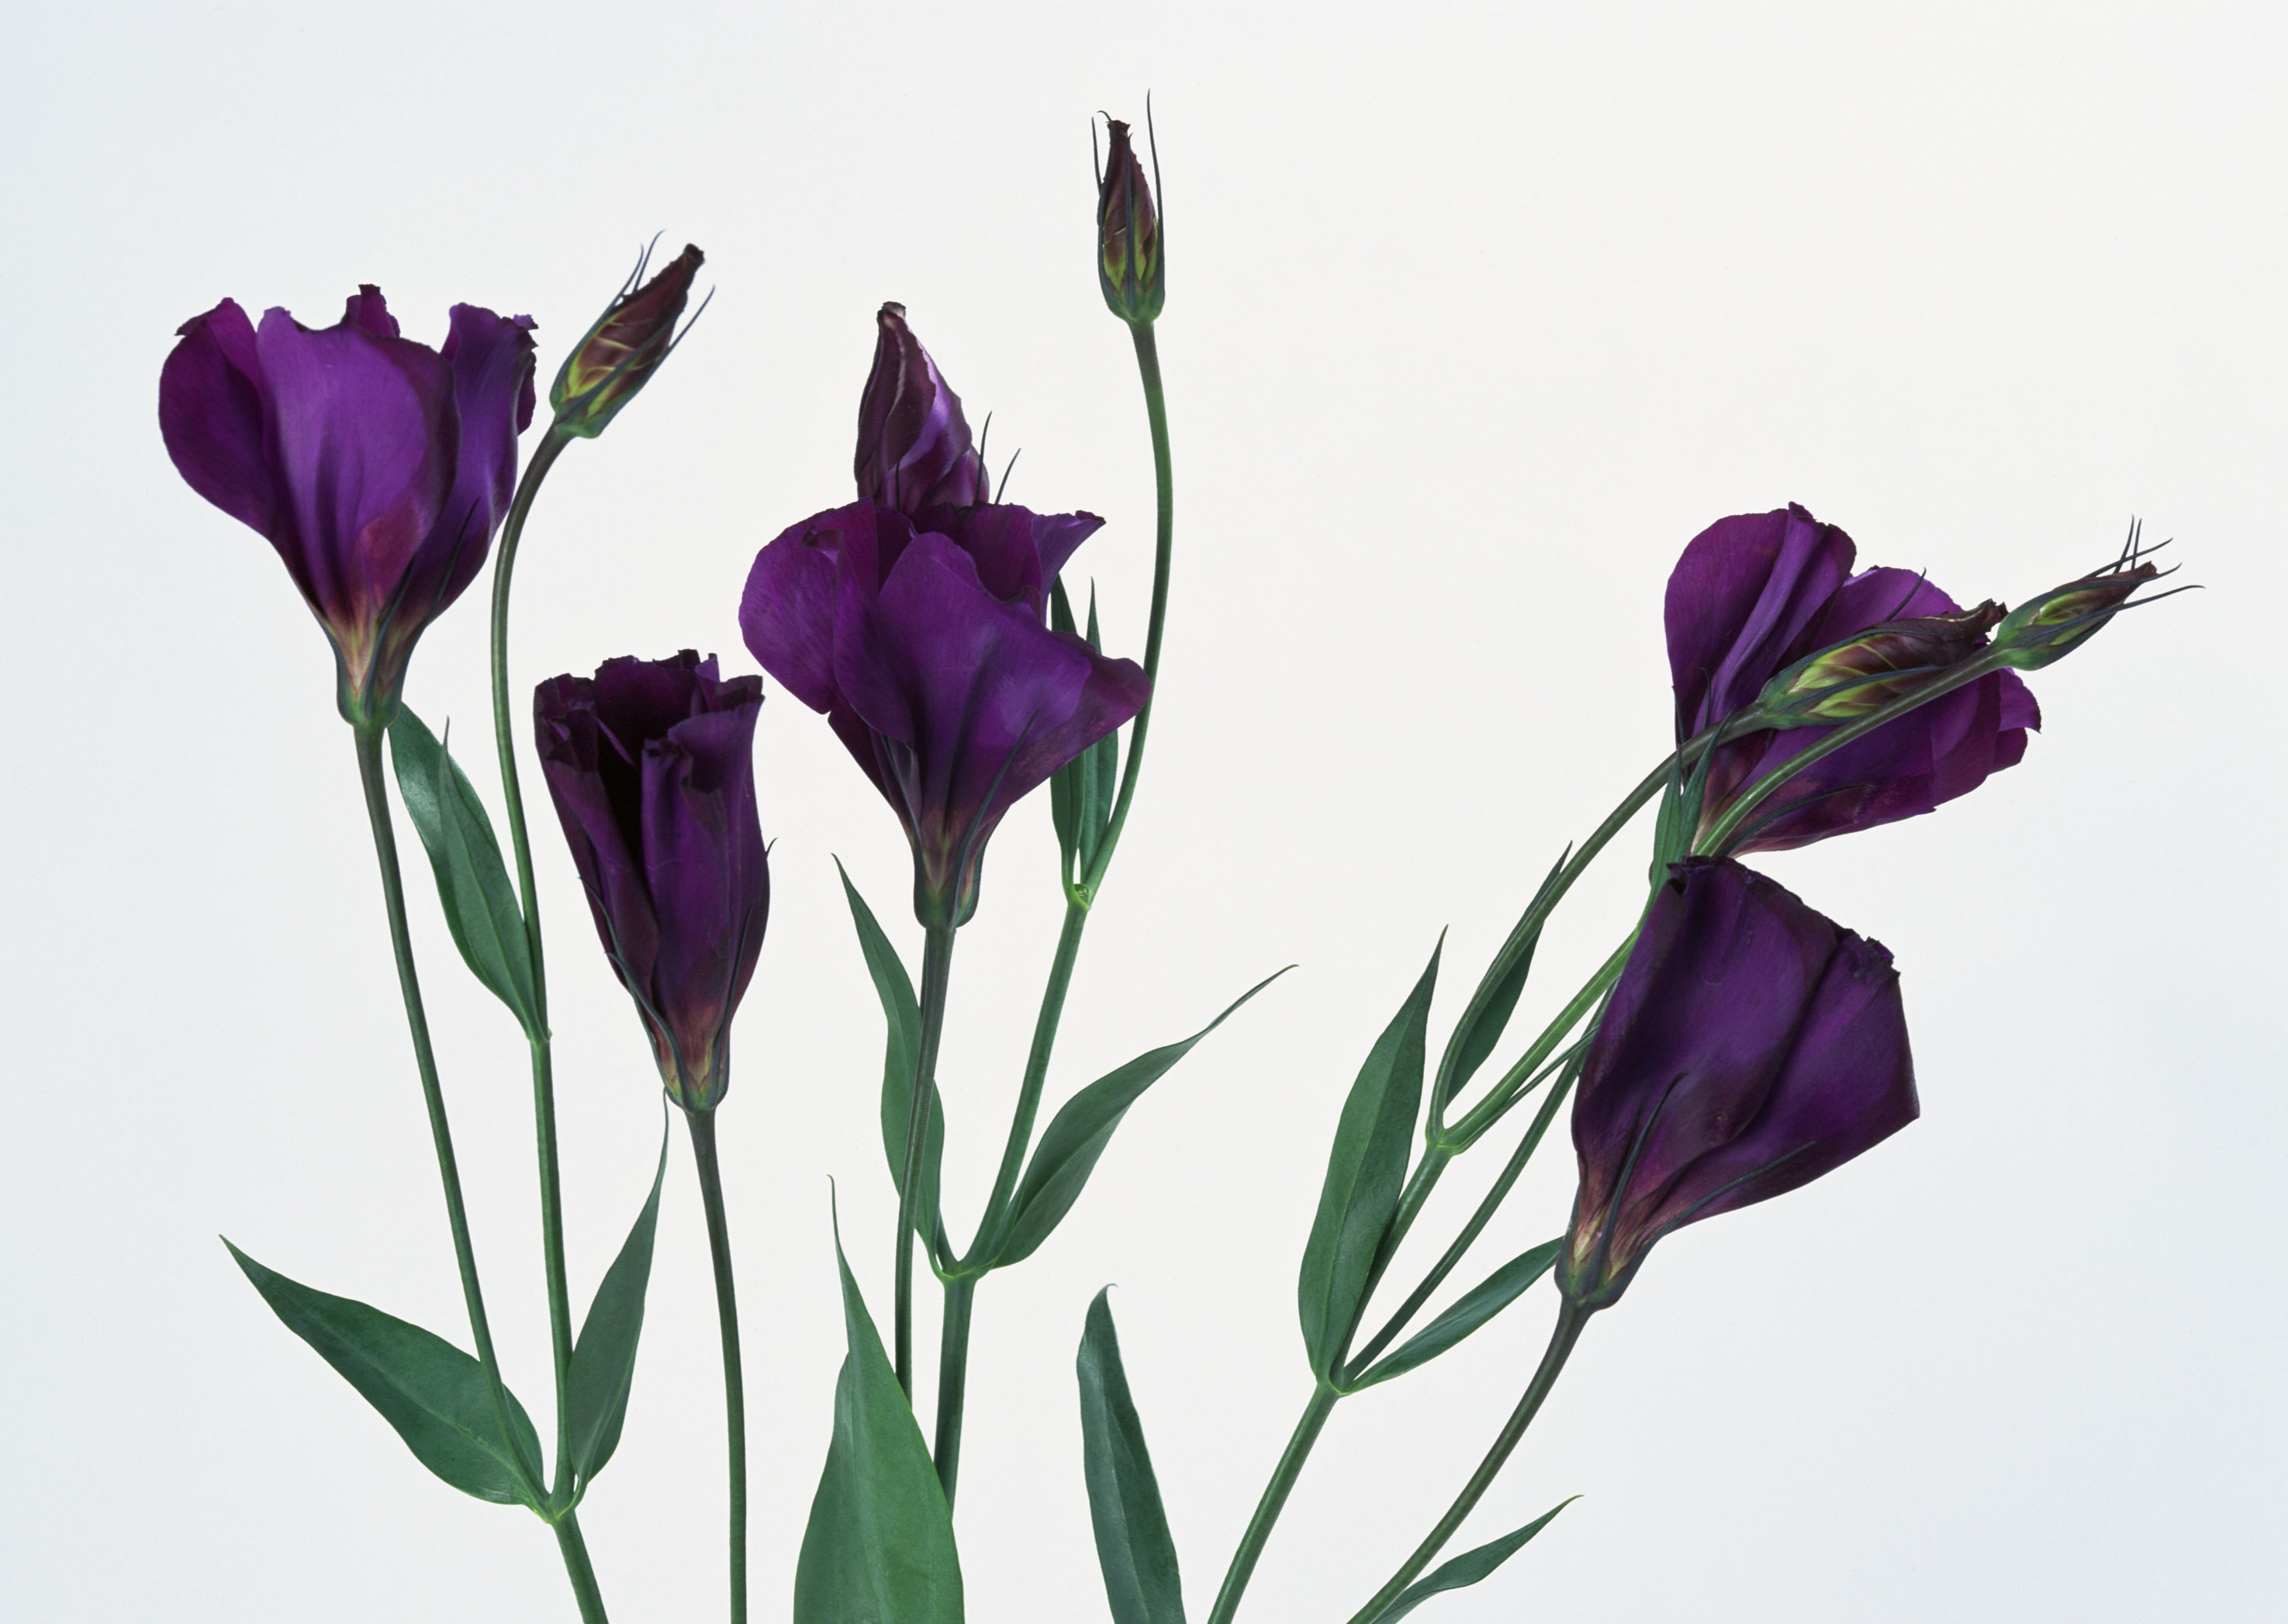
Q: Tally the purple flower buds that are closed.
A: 5